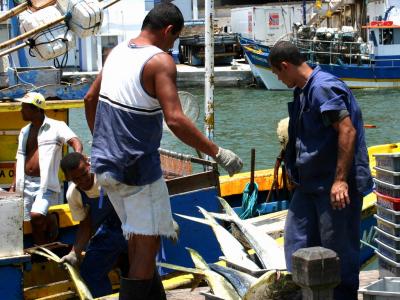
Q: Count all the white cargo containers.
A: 1